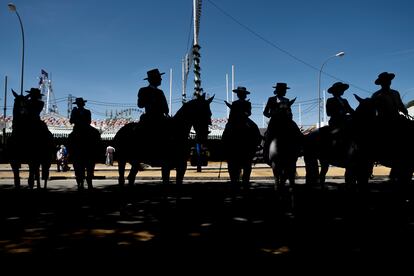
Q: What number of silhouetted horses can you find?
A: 7